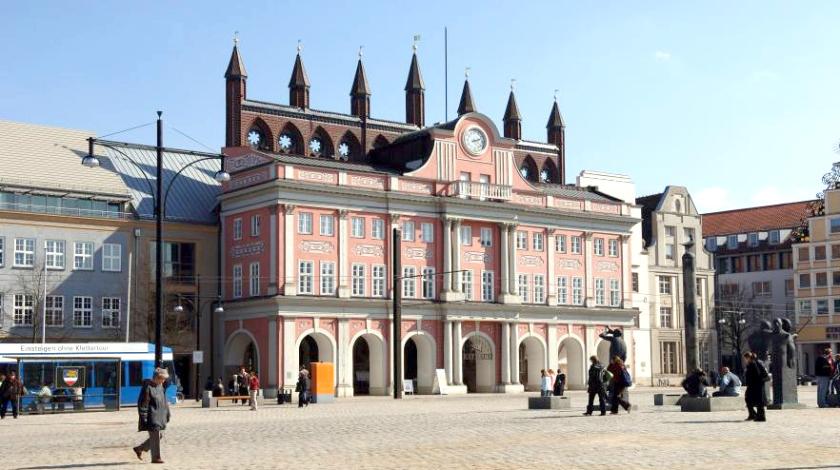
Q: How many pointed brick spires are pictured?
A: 7